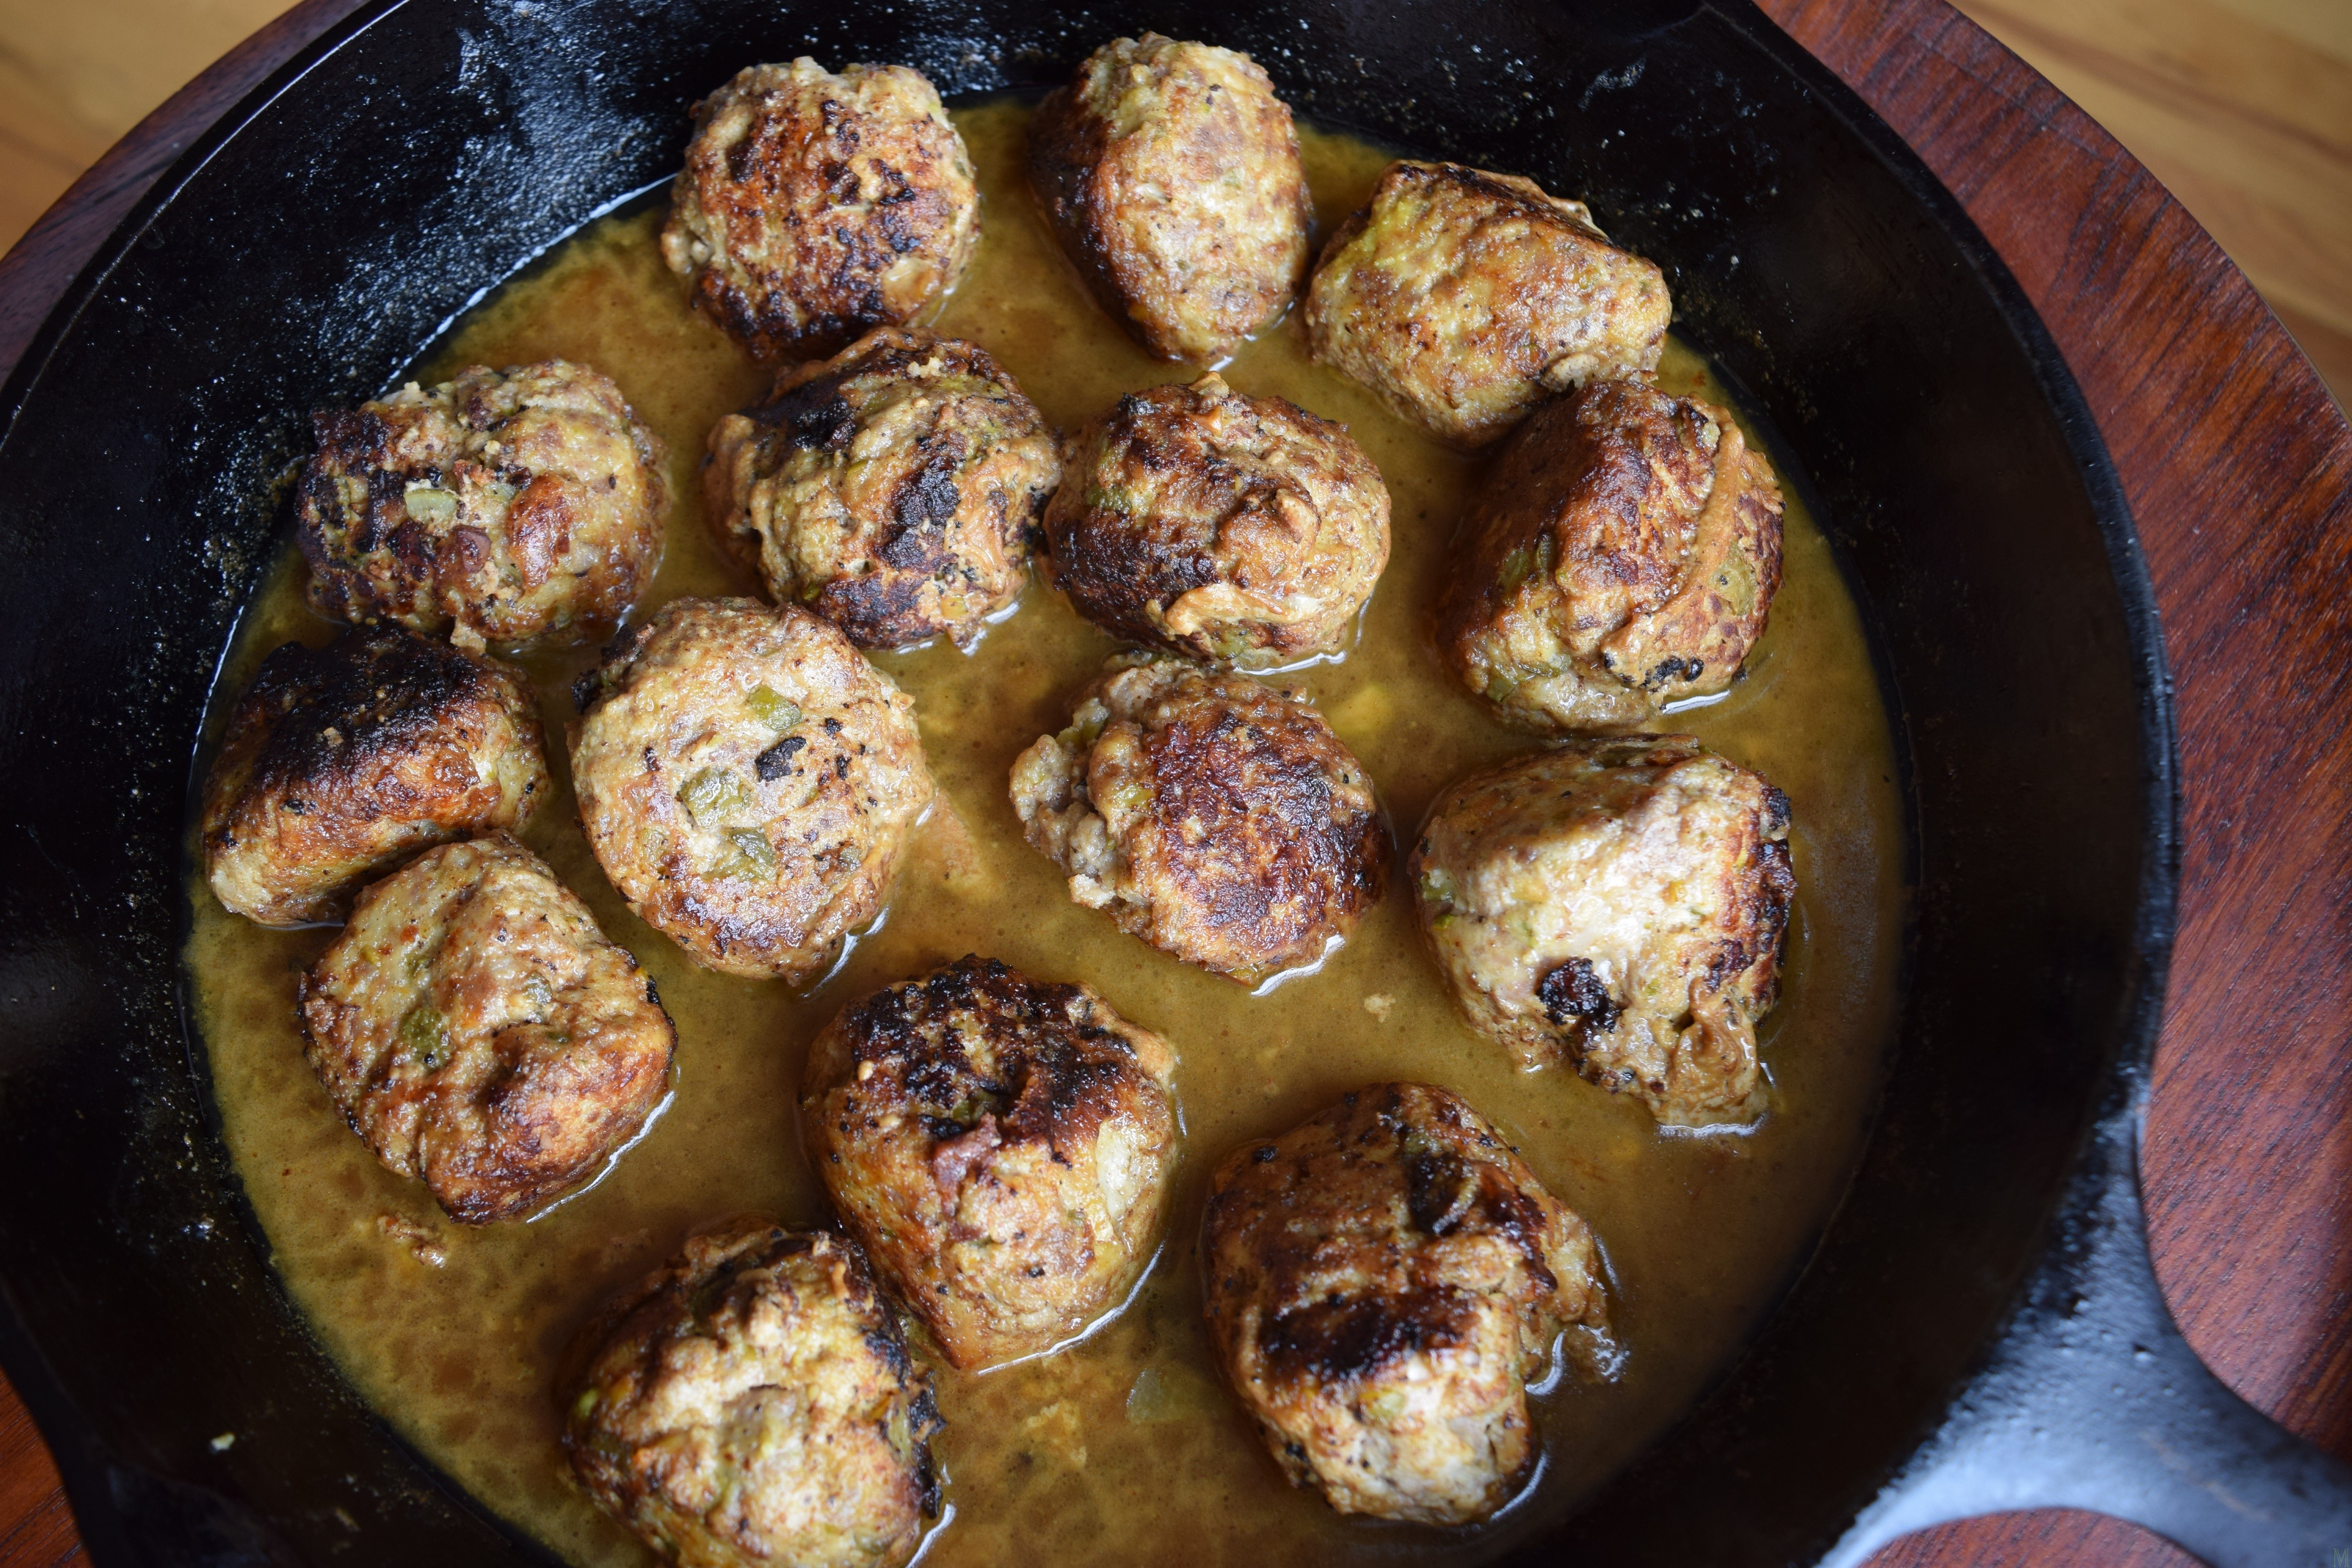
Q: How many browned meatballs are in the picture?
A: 15